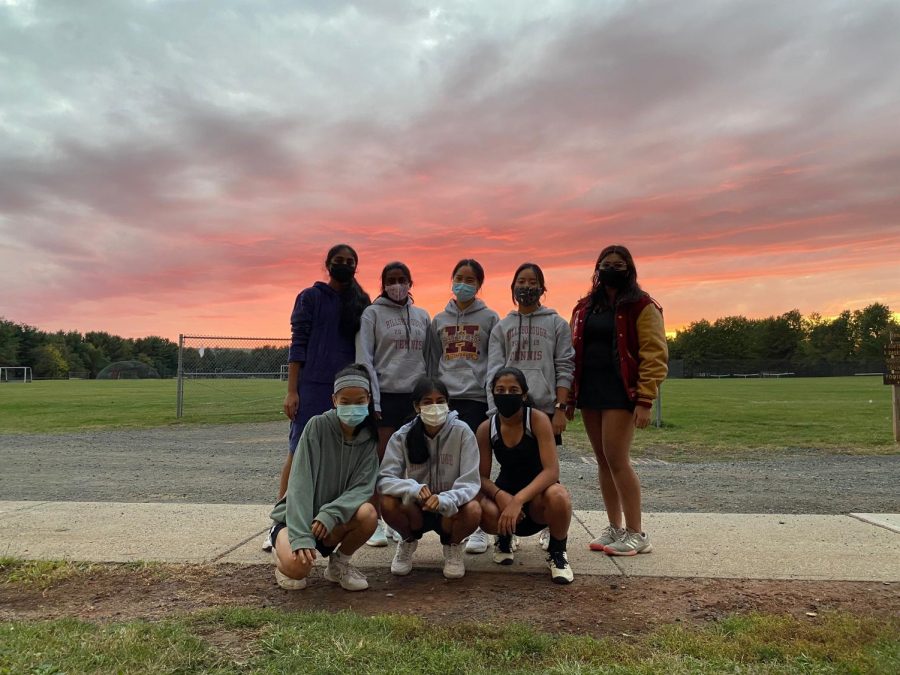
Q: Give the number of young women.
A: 8